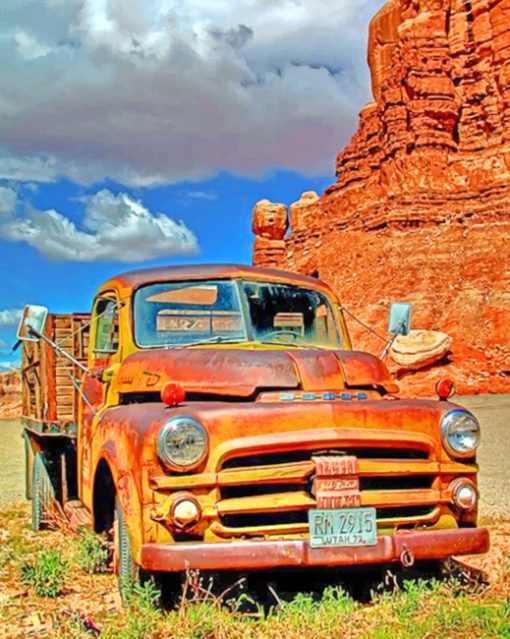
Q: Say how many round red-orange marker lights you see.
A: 2